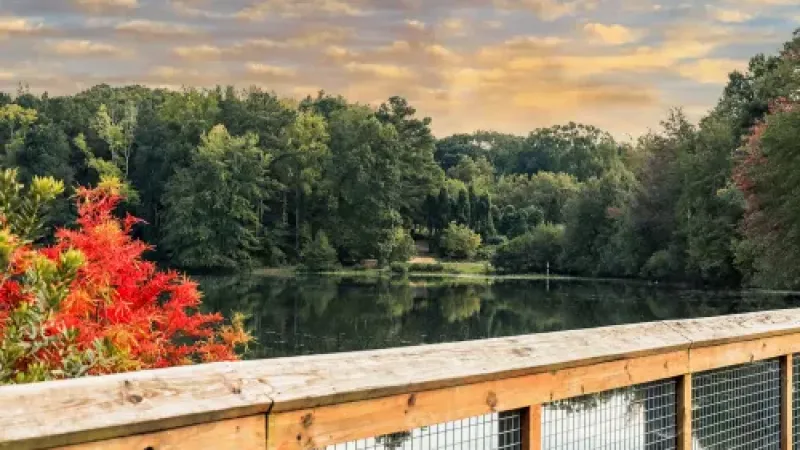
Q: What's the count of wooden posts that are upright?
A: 3